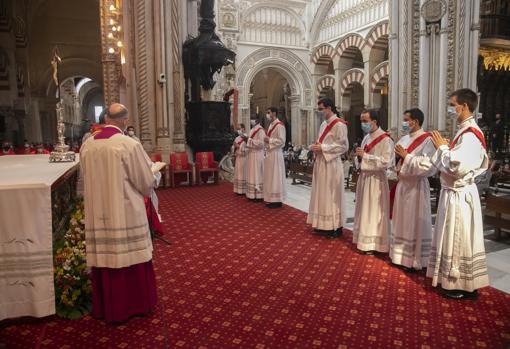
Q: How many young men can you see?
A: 7